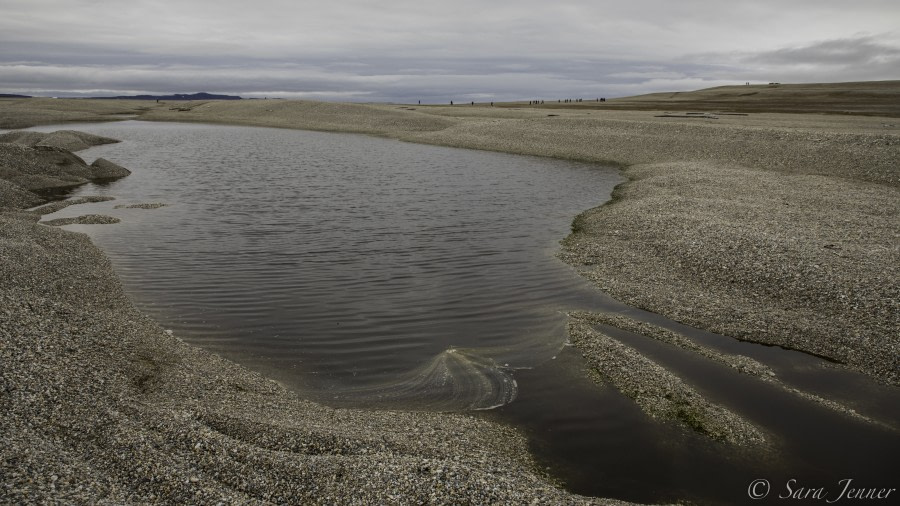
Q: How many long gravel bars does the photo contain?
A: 2